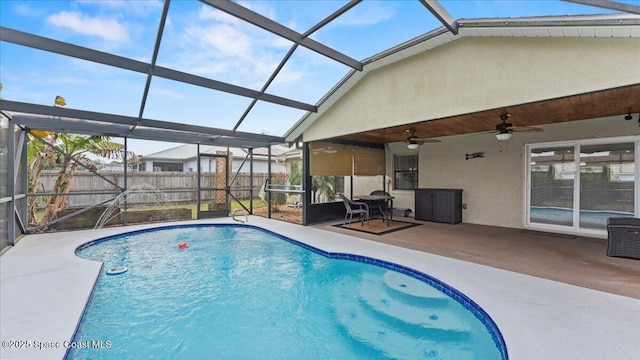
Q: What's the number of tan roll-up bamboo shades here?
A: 2